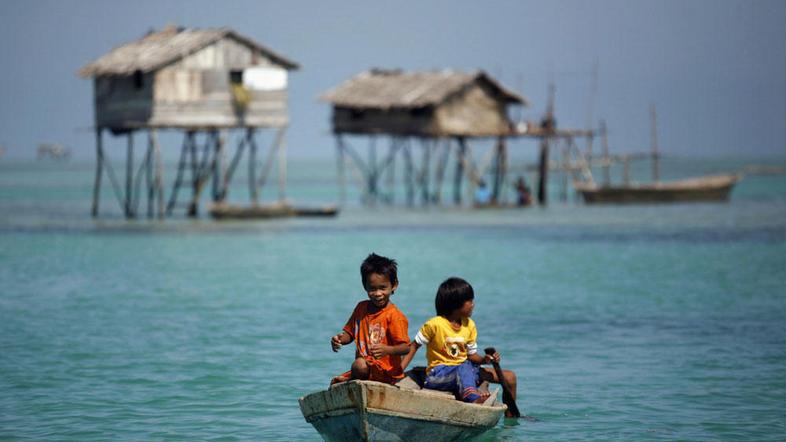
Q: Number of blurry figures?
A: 2